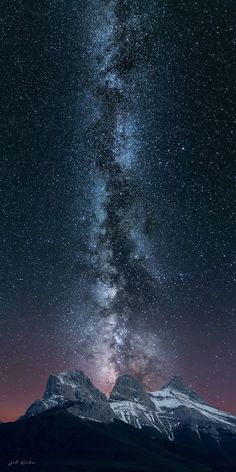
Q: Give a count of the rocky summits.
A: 3